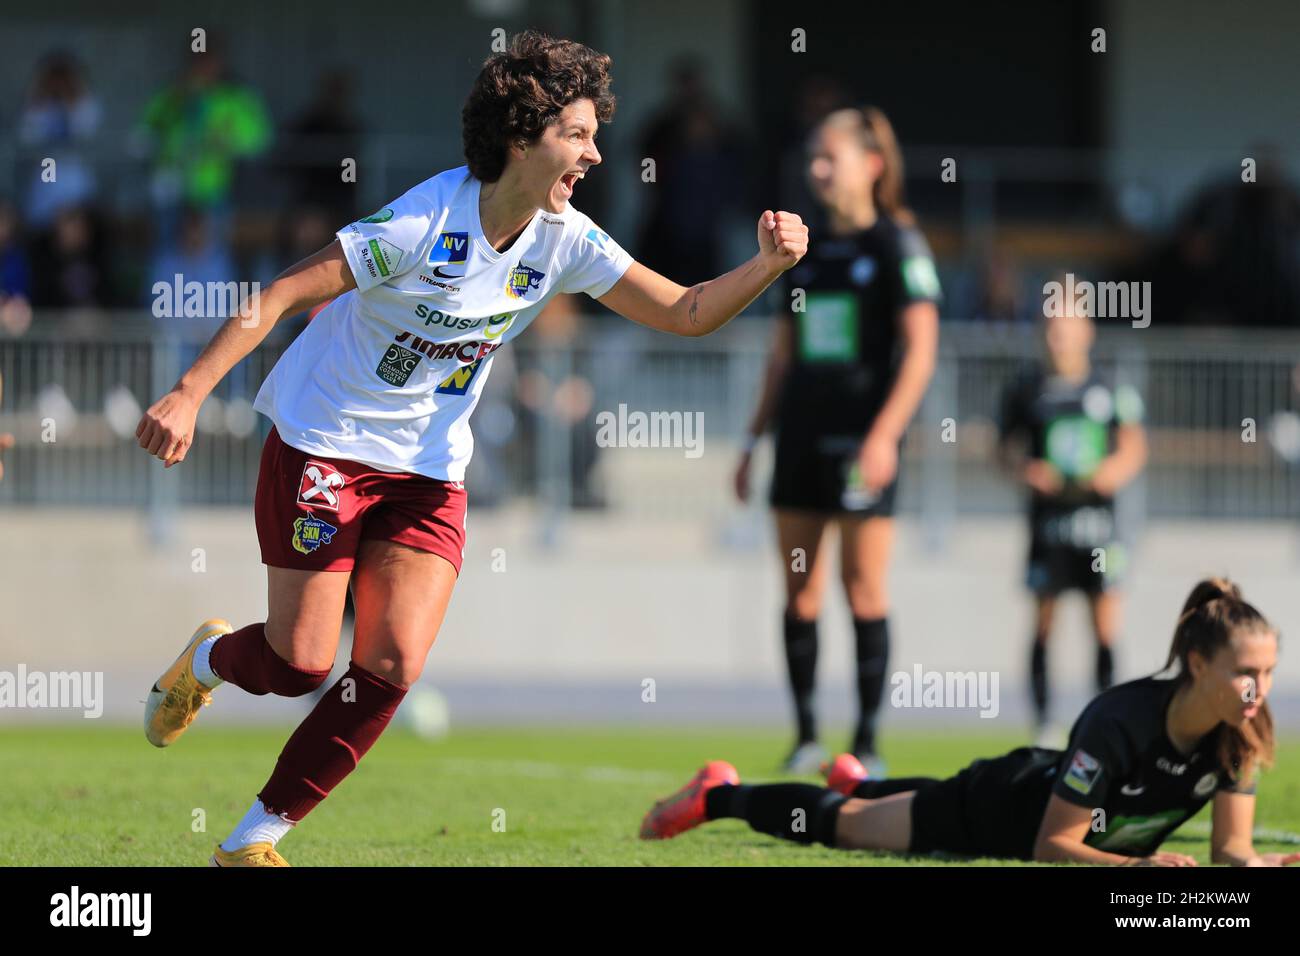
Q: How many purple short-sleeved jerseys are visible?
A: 0